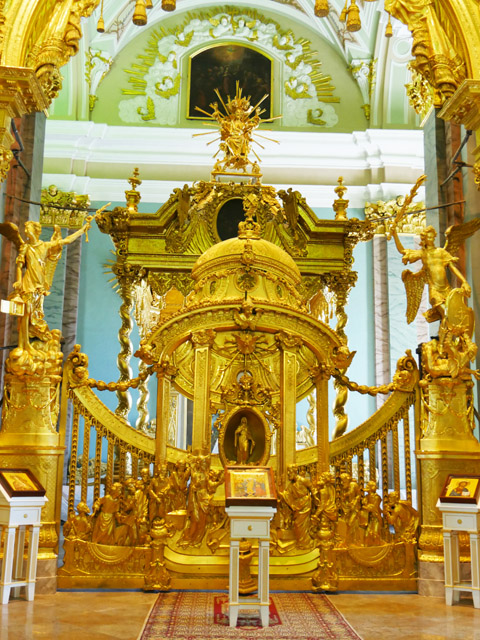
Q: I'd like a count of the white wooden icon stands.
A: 3